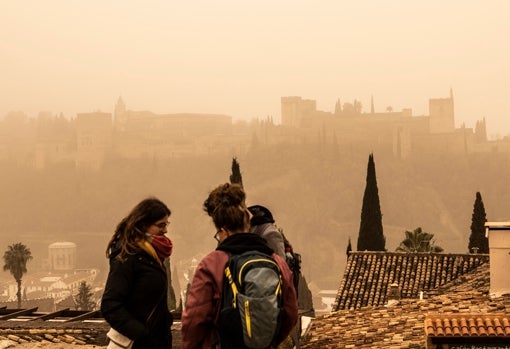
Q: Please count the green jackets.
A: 0